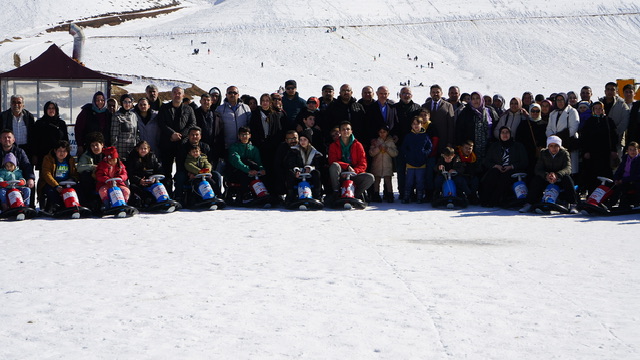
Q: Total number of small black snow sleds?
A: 12